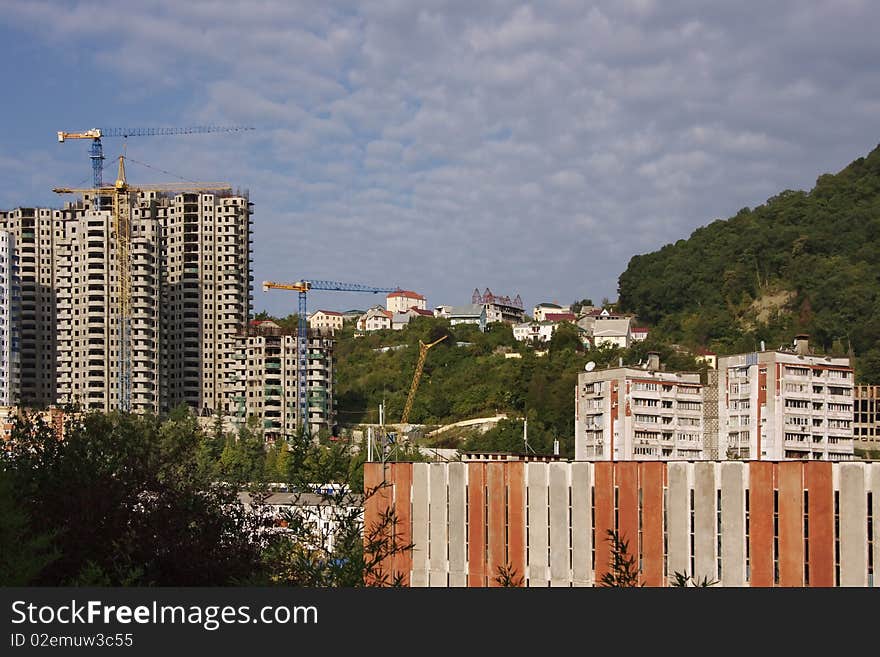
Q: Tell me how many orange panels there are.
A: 11